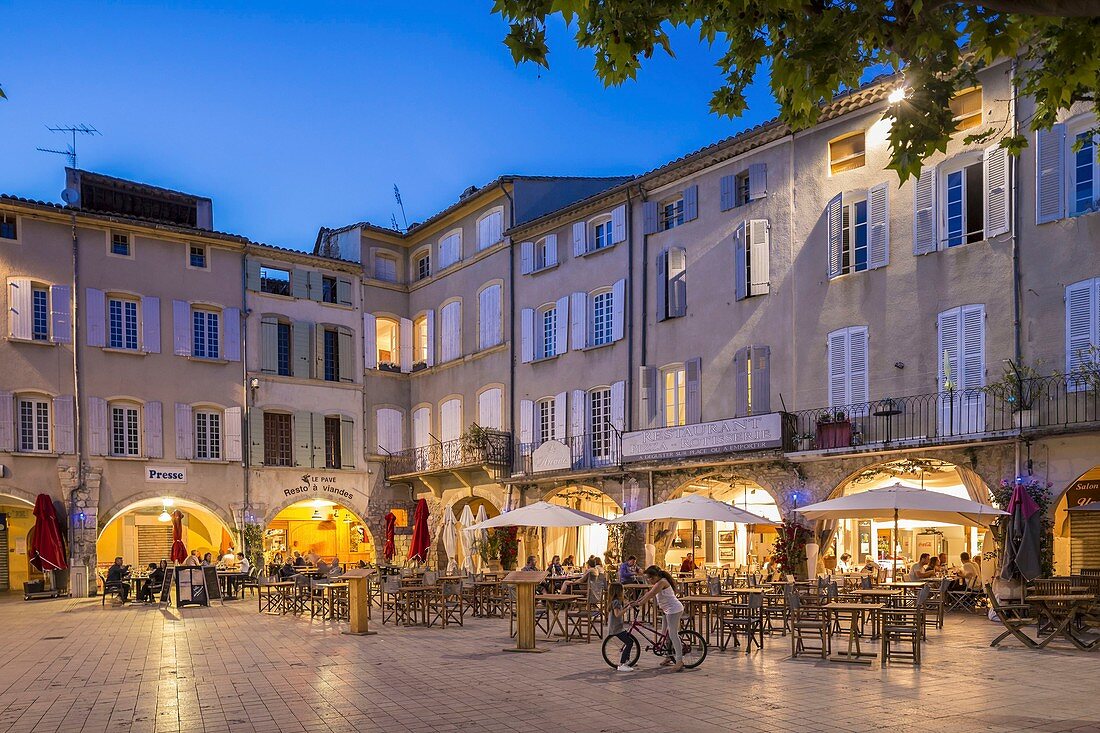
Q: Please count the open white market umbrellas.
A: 3